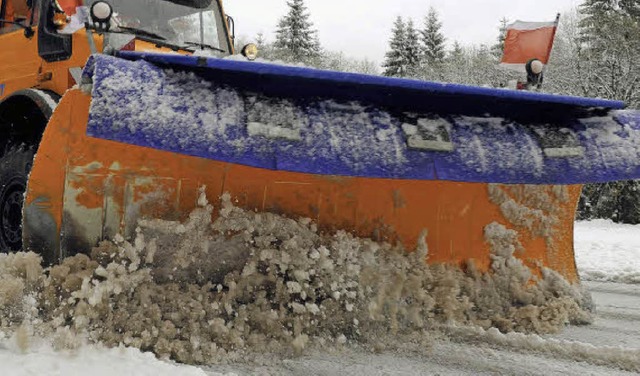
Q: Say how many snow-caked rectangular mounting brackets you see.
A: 3